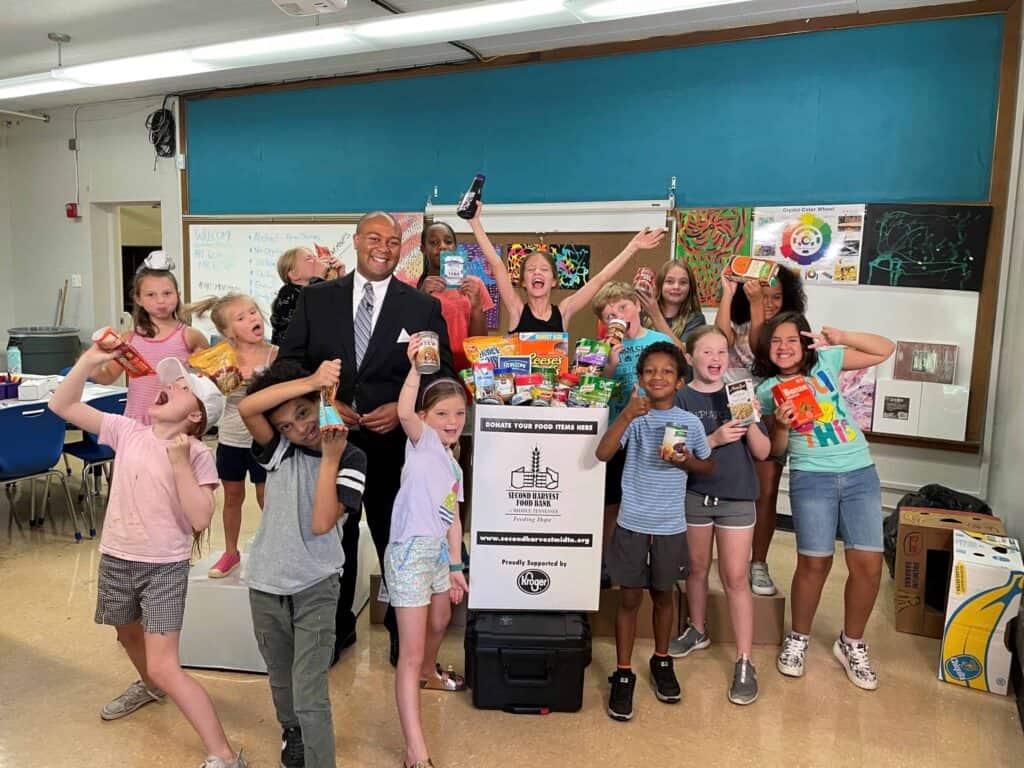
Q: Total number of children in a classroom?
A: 14